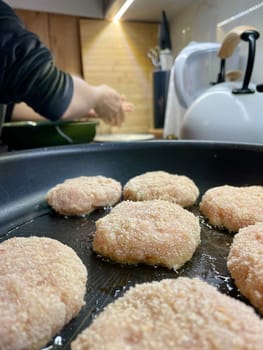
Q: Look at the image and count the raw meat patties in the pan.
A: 7